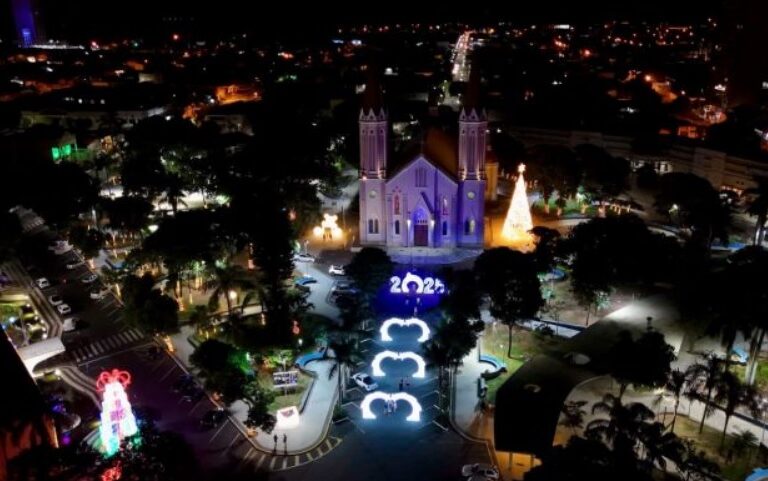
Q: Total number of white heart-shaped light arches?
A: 3